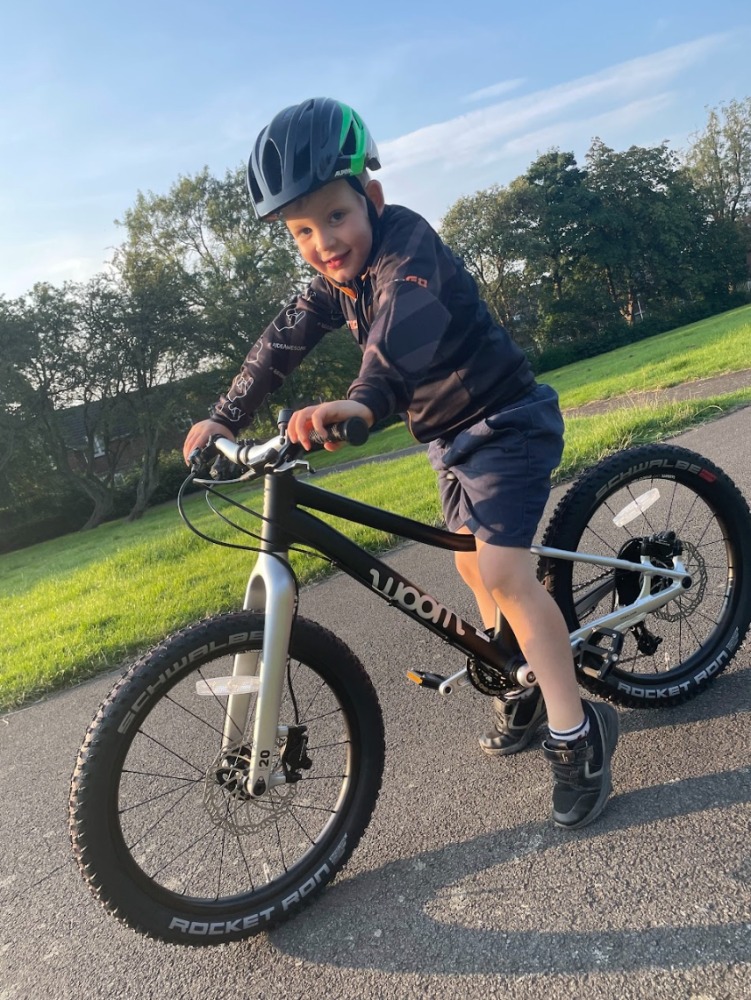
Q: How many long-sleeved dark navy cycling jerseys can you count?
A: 1